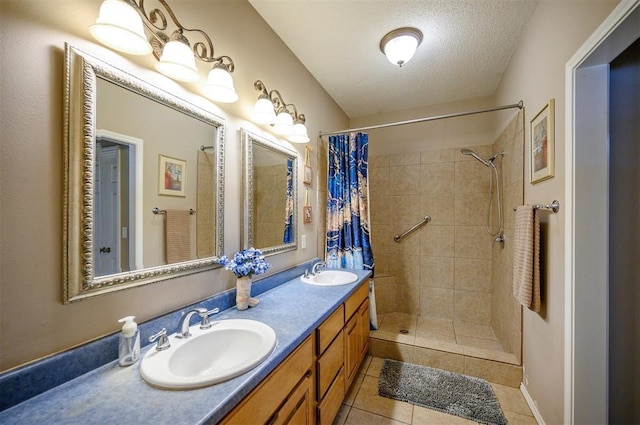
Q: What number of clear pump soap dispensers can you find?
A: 1